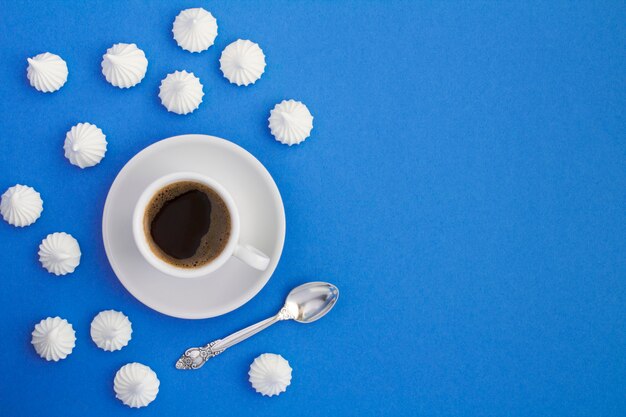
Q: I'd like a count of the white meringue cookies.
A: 13